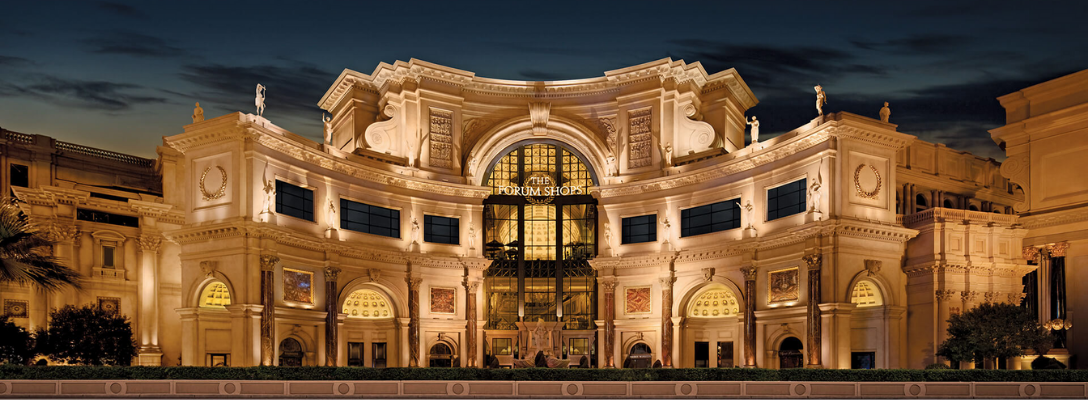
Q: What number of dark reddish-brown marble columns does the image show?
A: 8